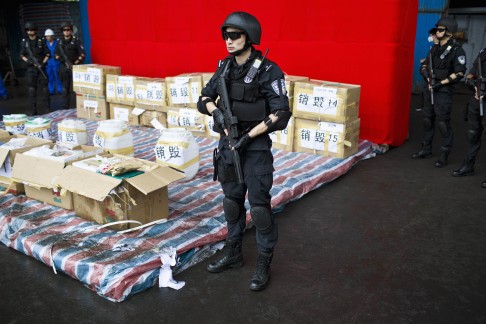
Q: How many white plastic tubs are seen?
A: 5